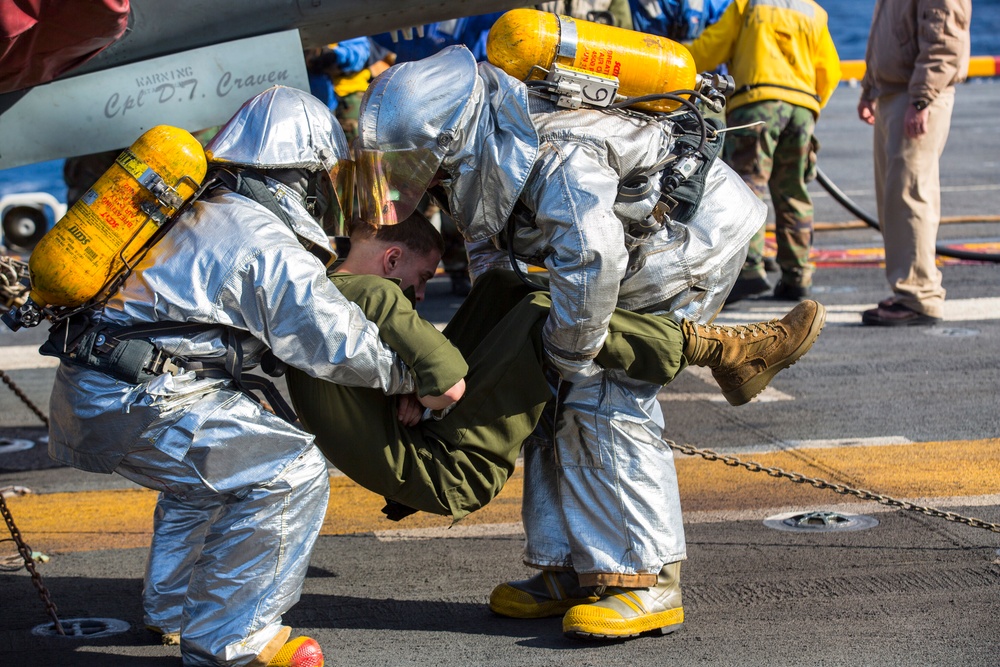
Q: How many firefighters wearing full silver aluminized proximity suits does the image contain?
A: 2